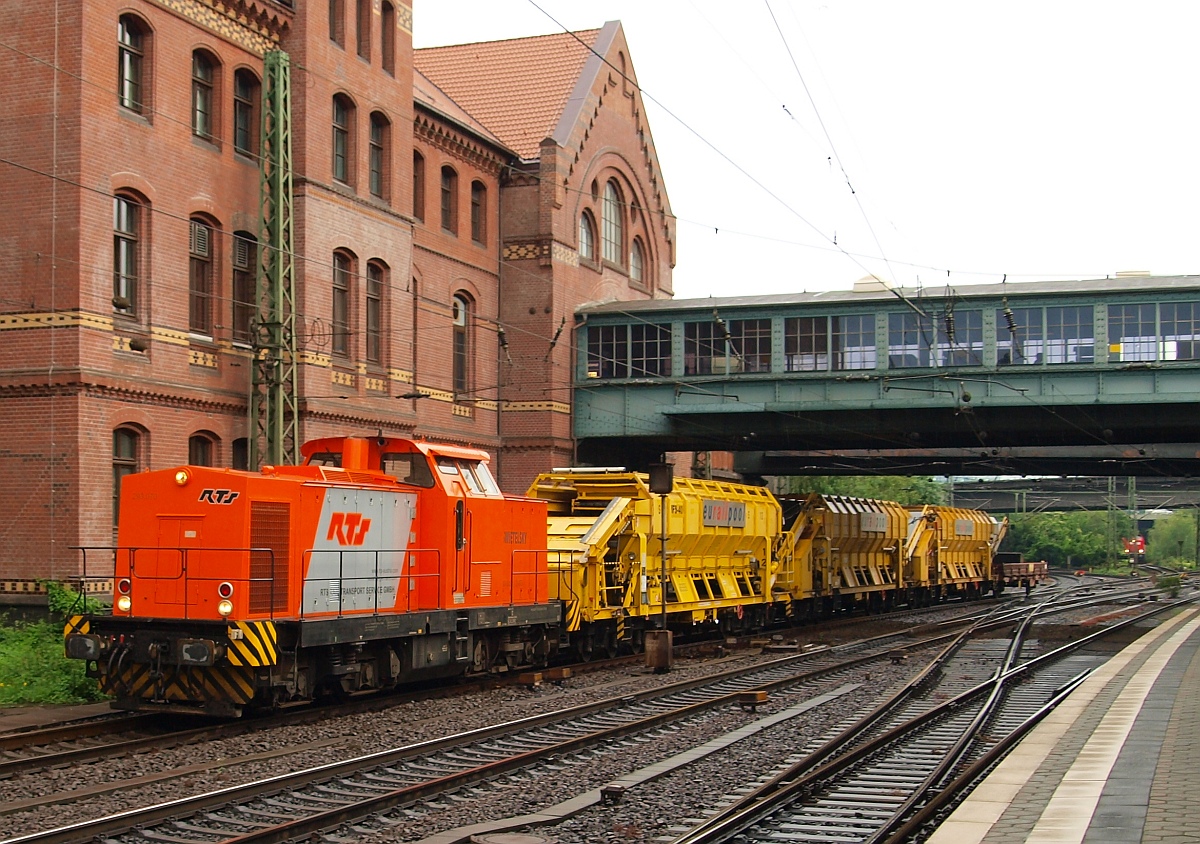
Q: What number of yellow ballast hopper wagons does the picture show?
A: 3